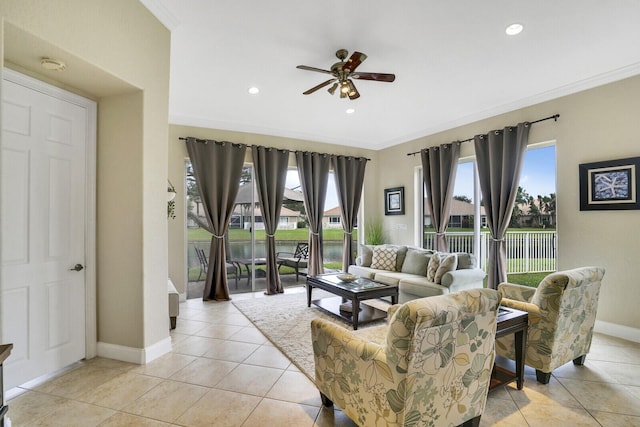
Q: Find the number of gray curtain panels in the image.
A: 6